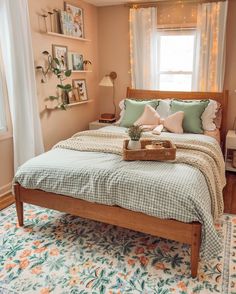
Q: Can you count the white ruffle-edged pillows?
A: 2